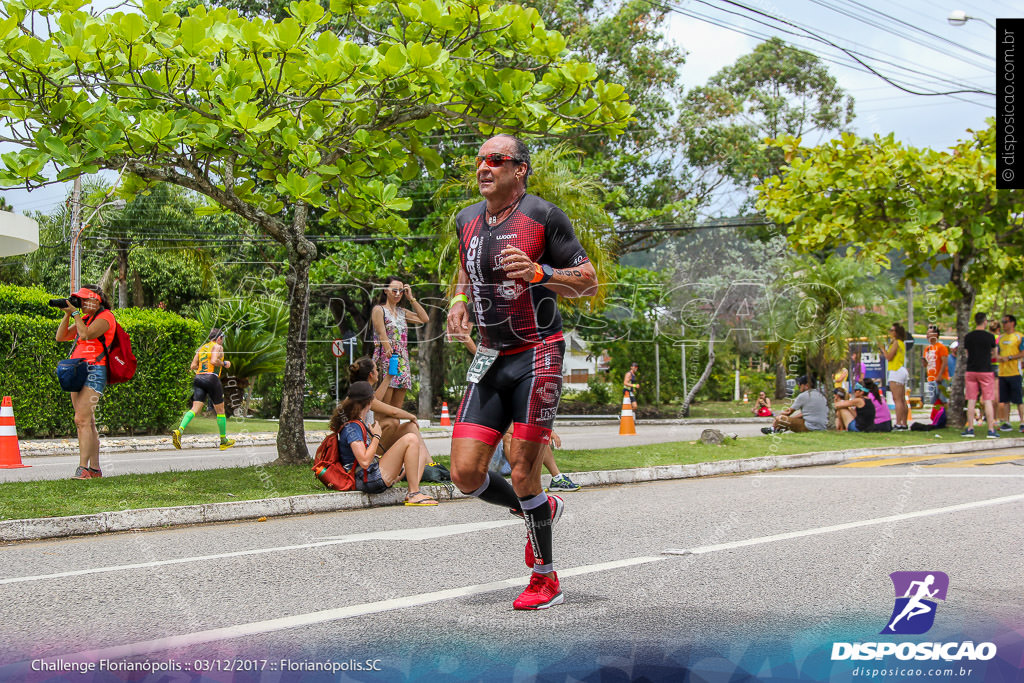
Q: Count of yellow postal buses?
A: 0